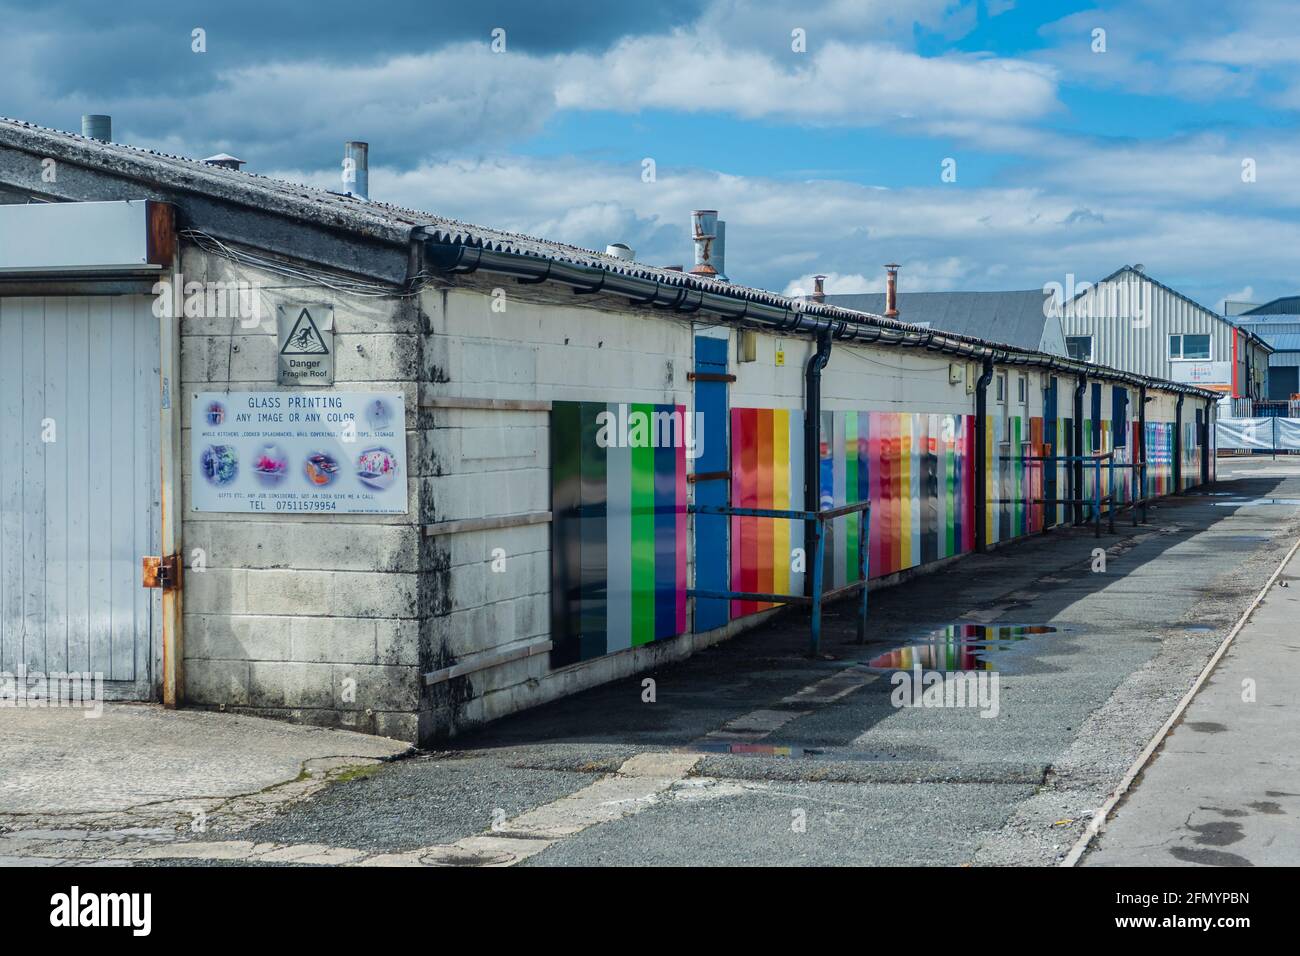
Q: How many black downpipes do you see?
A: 6